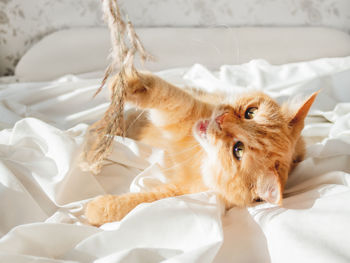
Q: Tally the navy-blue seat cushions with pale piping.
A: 0